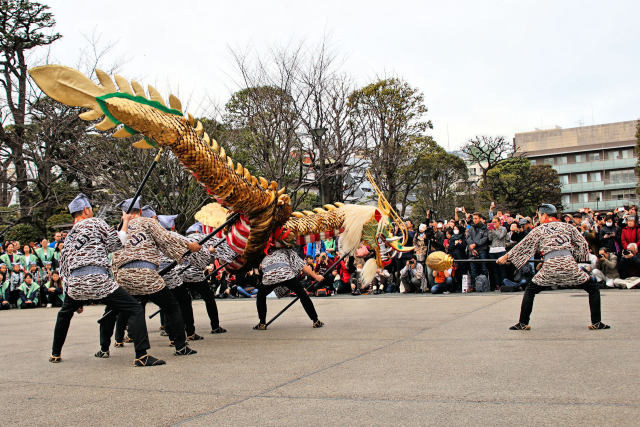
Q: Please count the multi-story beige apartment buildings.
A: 1